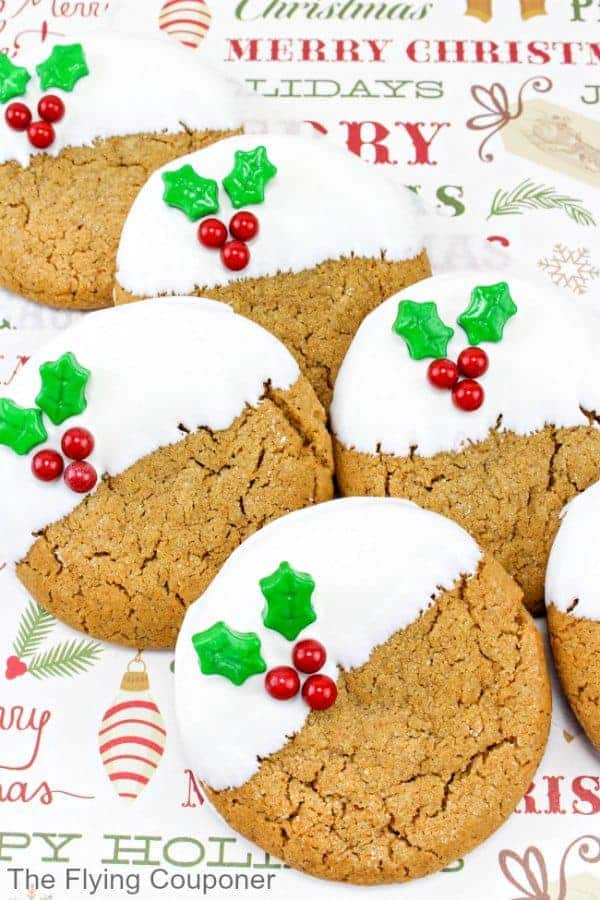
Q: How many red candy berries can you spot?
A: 15